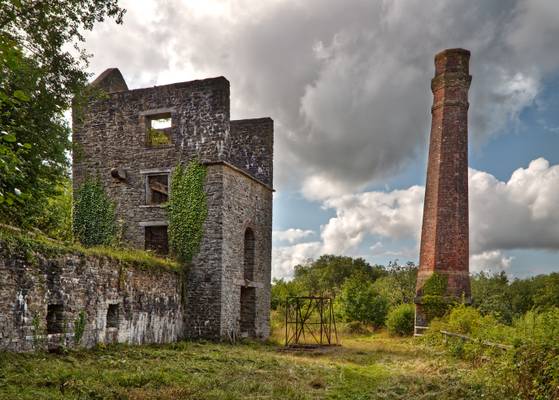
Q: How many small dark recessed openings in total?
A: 2